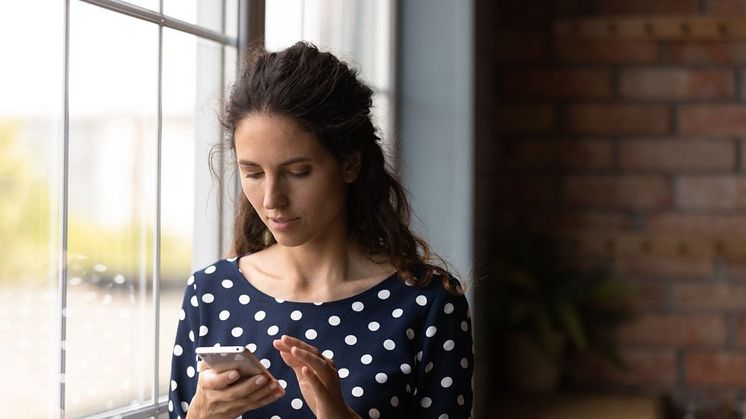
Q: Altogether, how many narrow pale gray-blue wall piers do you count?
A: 1